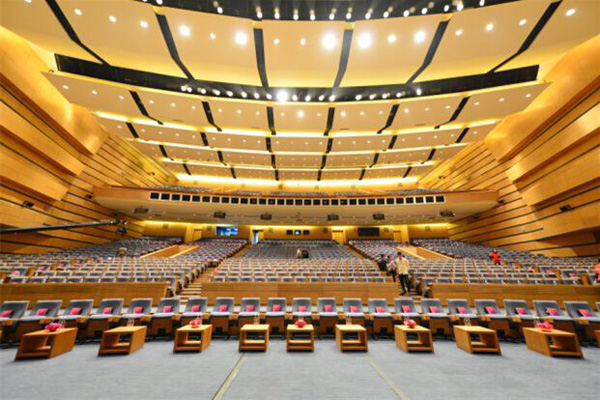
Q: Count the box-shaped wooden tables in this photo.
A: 9